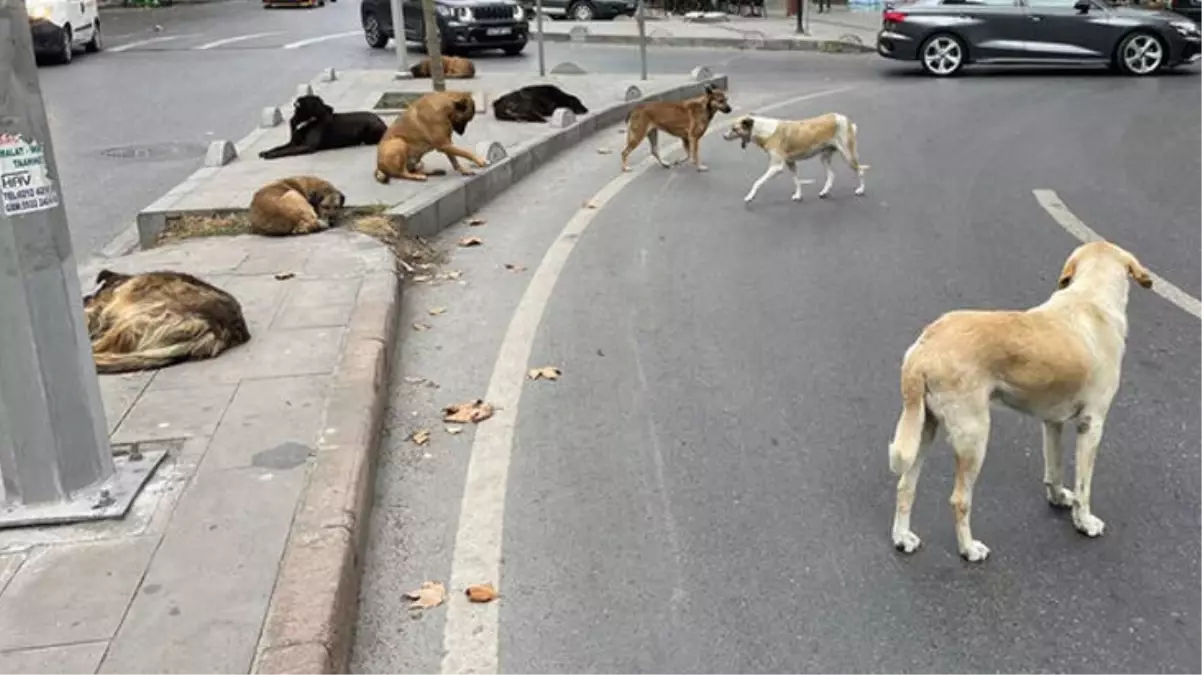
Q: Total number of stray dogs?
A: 9